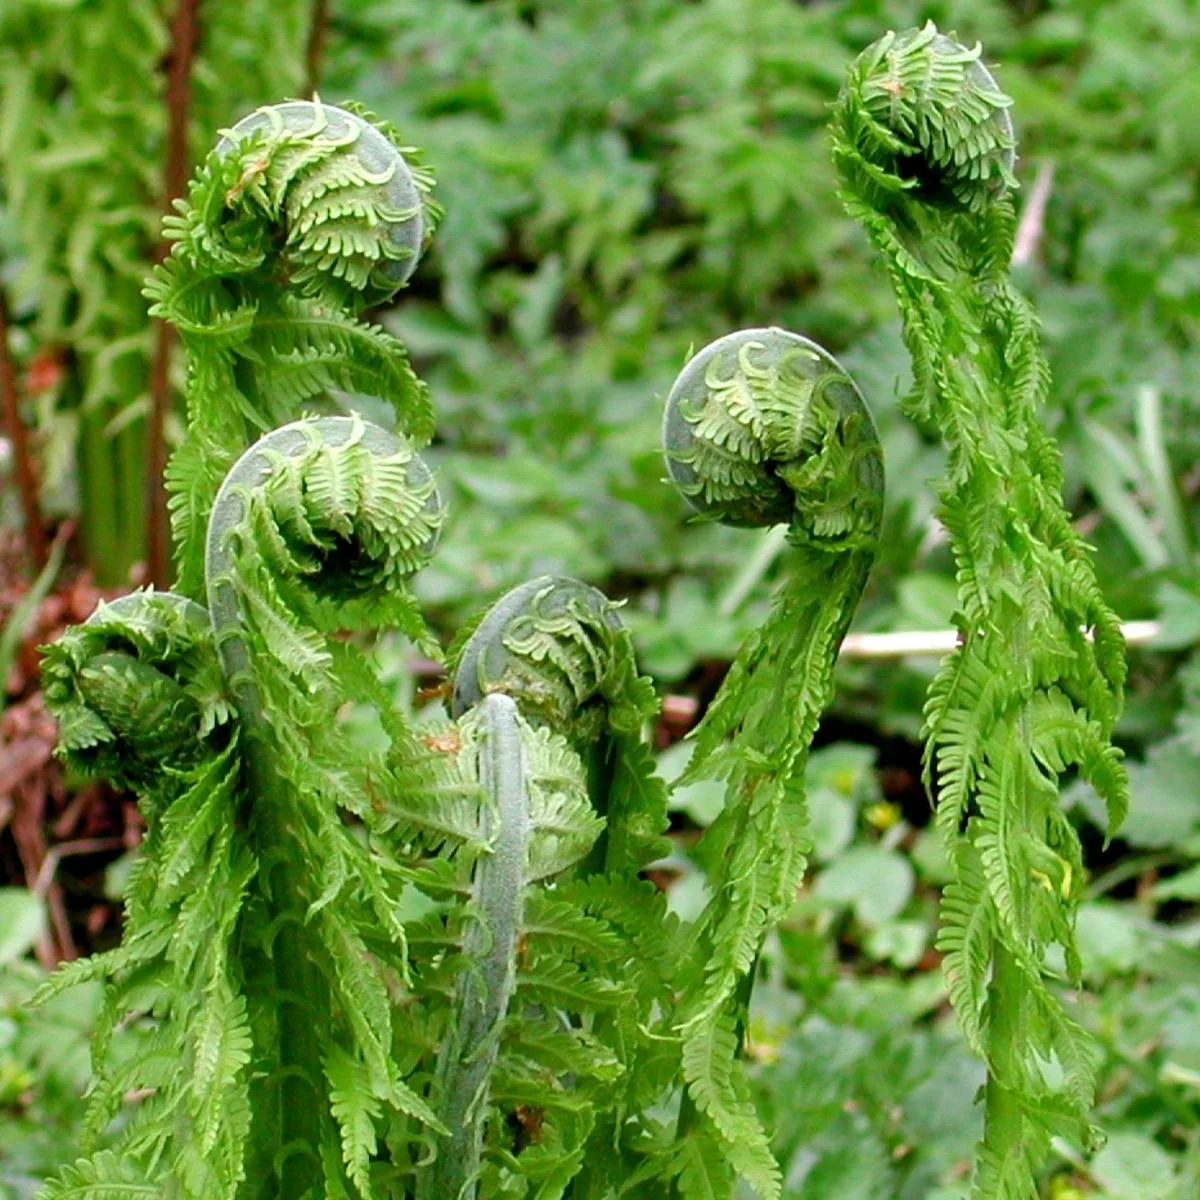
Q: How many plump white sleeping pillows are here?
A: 0